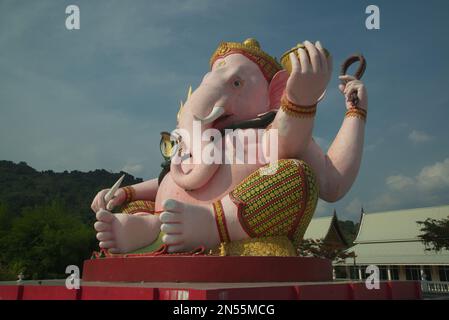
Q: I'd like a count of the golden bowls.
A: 1